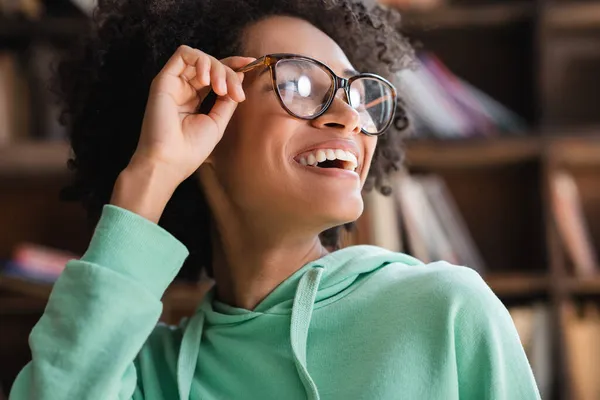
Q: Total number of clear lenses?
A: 2